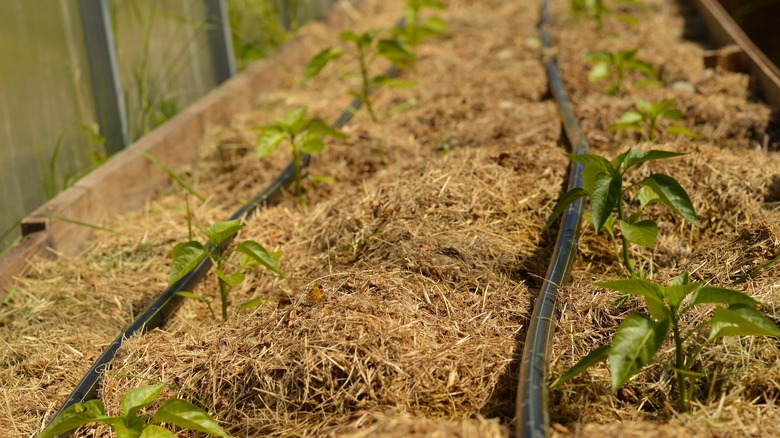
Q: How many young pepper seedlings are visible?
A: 10